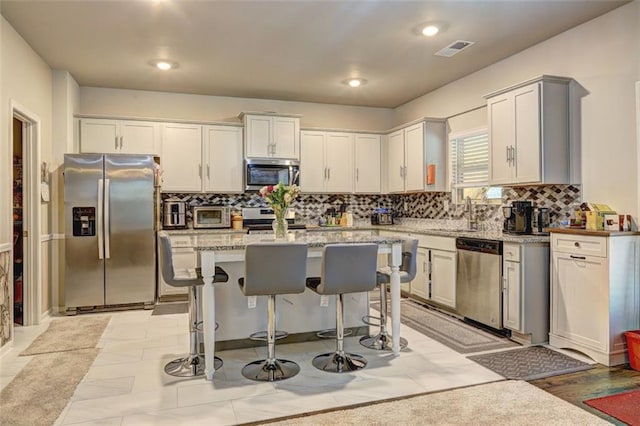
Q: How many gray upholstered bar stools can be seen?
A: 4